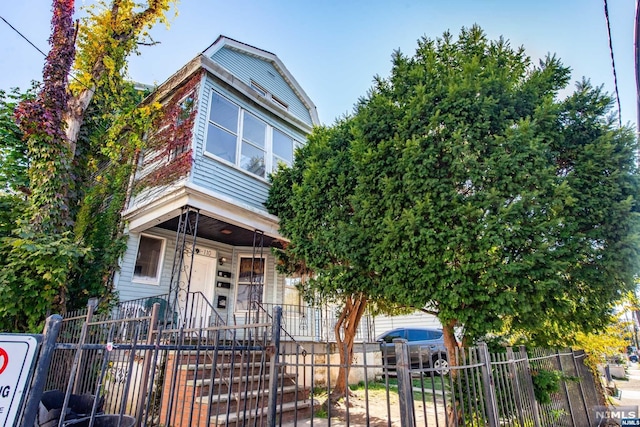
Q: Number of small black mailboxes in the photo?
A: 3